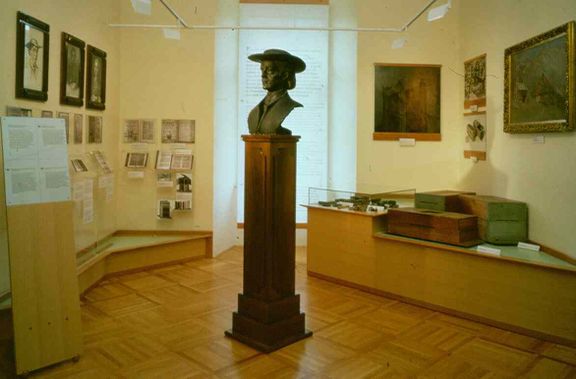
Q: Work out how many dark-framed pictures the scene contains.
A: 3